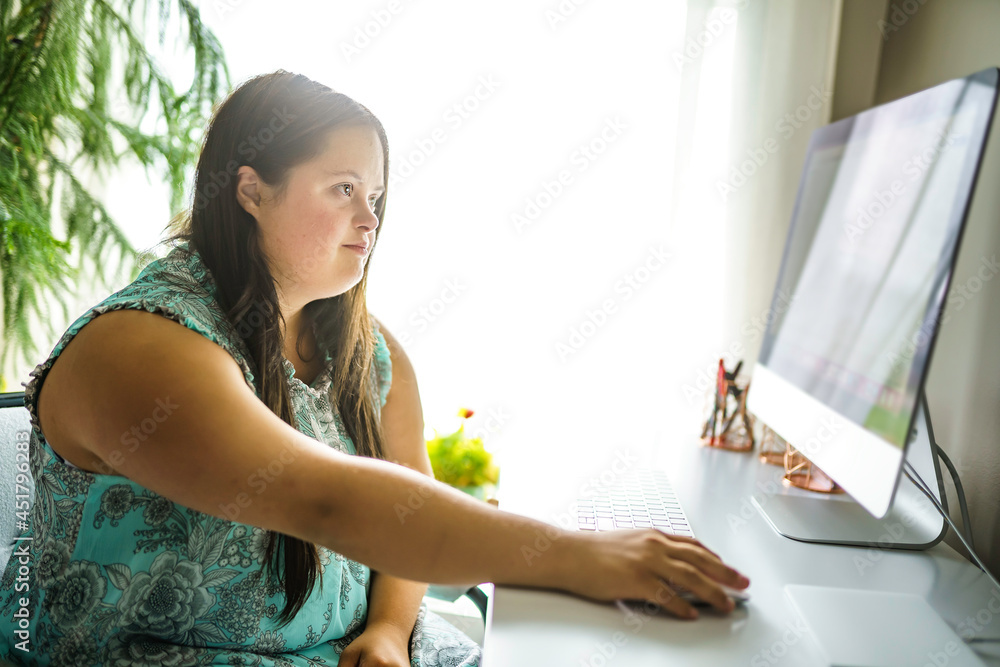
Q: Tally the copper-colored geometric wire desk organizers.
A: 3